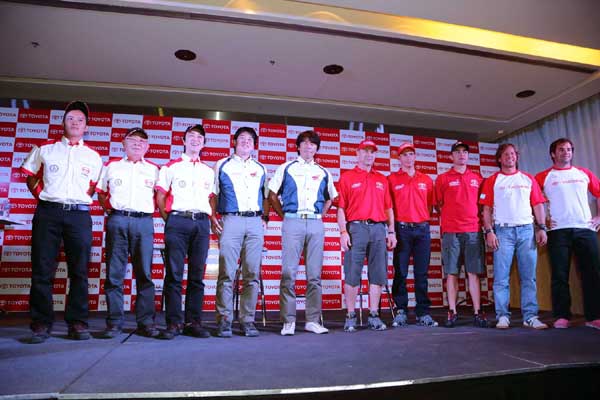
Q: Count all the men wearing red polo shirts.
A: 3